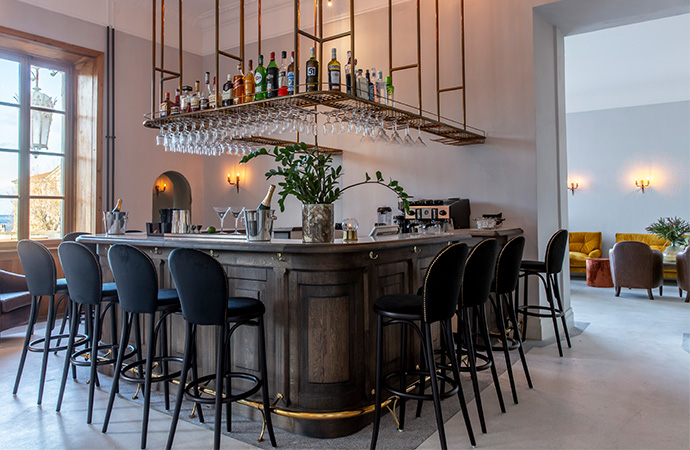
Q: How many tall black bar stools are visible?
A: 9